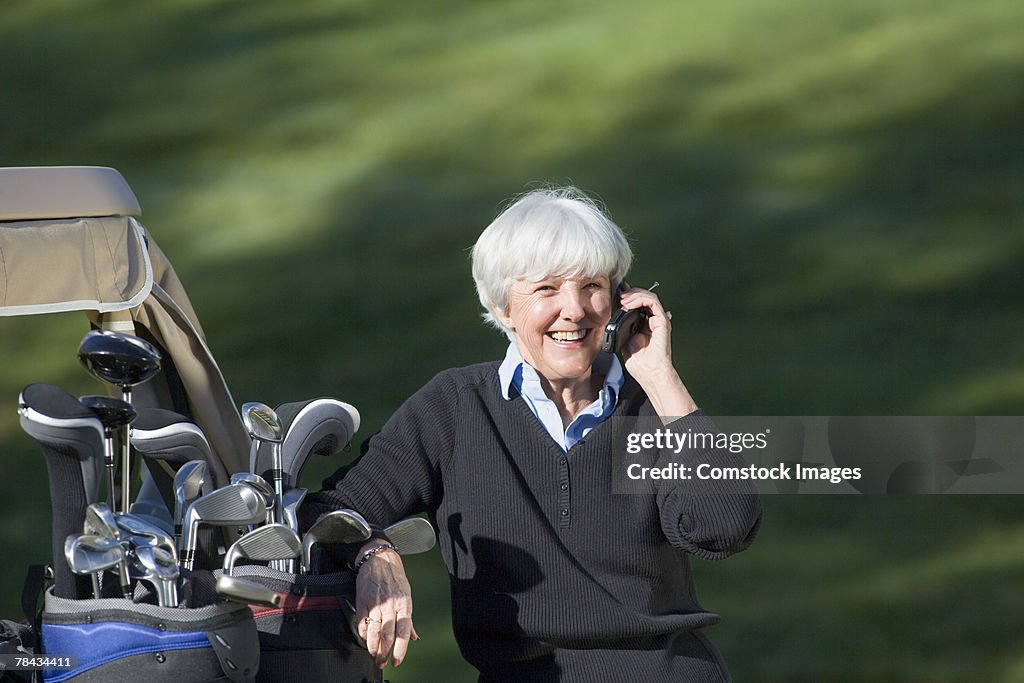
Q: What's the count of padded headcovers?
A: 3